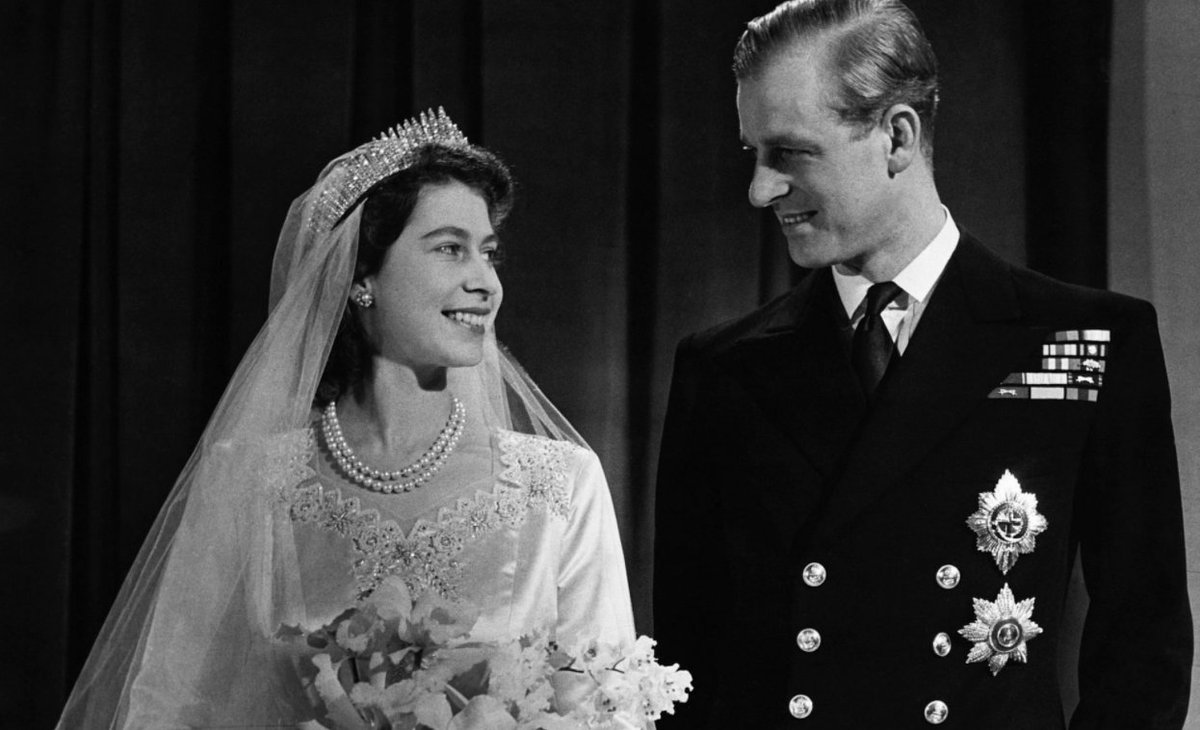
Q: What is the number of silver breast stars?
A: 2